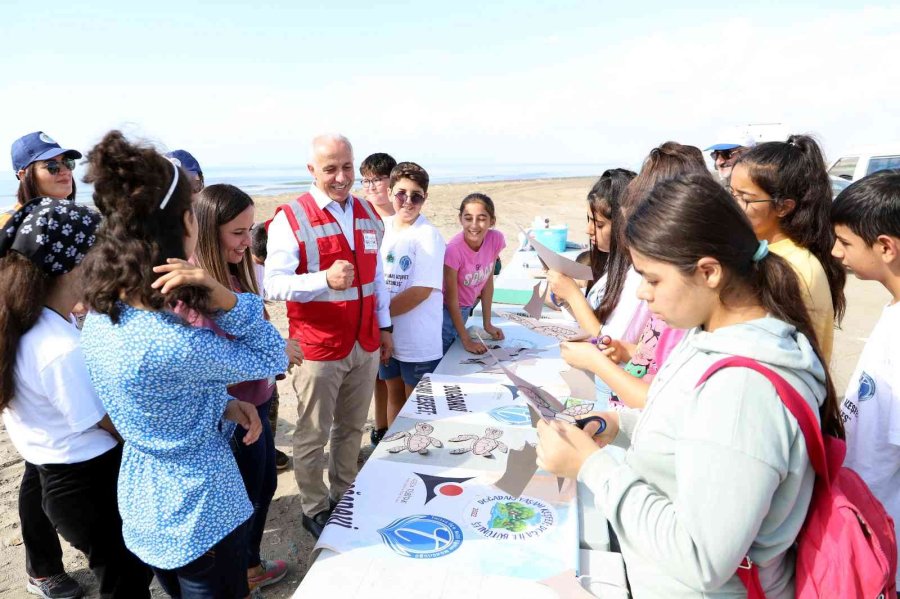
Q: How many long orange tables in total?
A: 0